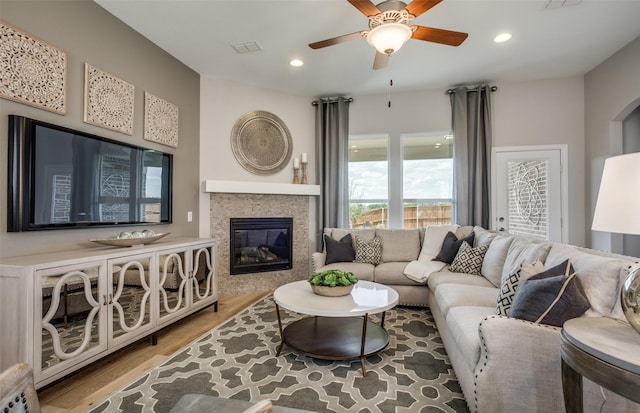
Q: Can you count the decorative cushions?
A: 6